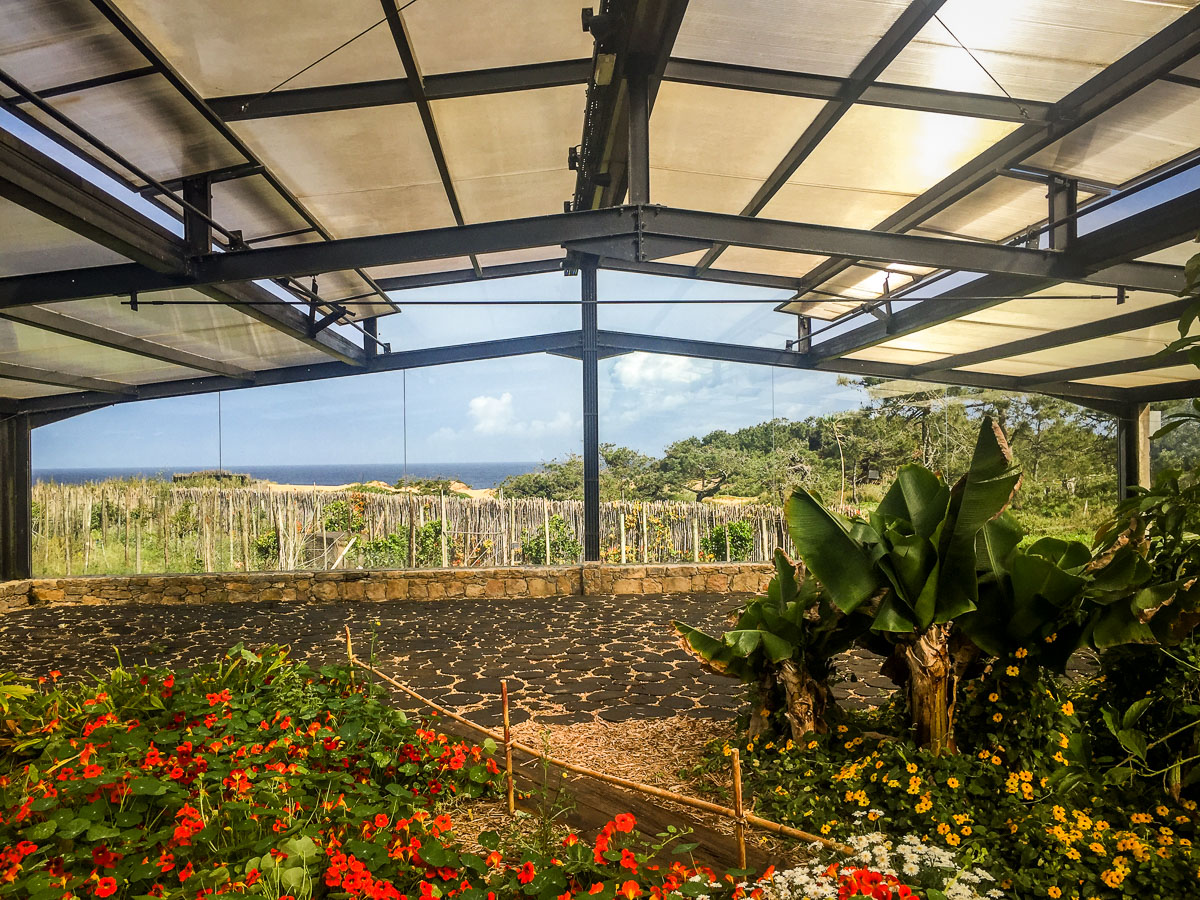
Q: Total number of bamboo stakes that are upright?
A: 3